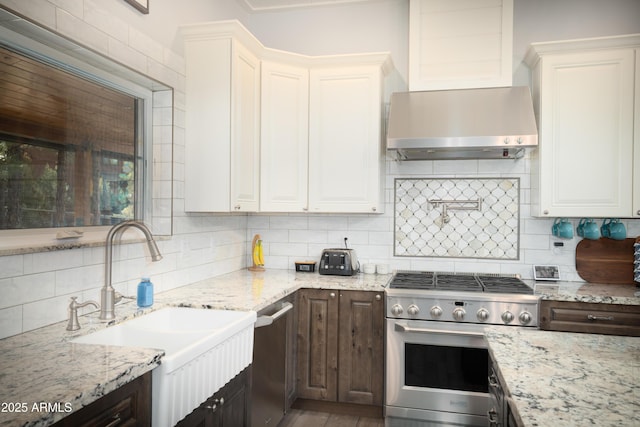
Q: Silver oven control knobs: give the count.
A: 7